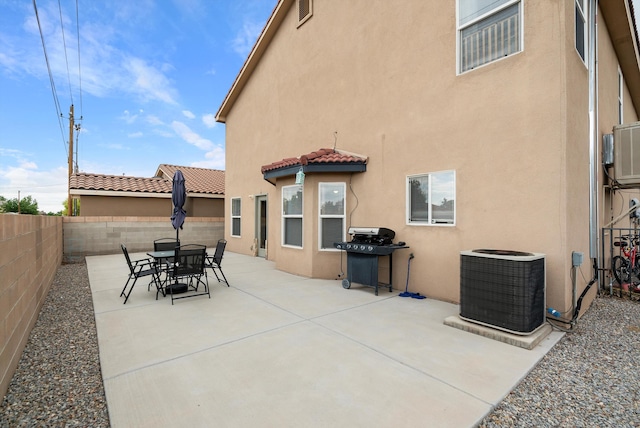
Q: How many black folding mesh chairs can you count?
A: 4